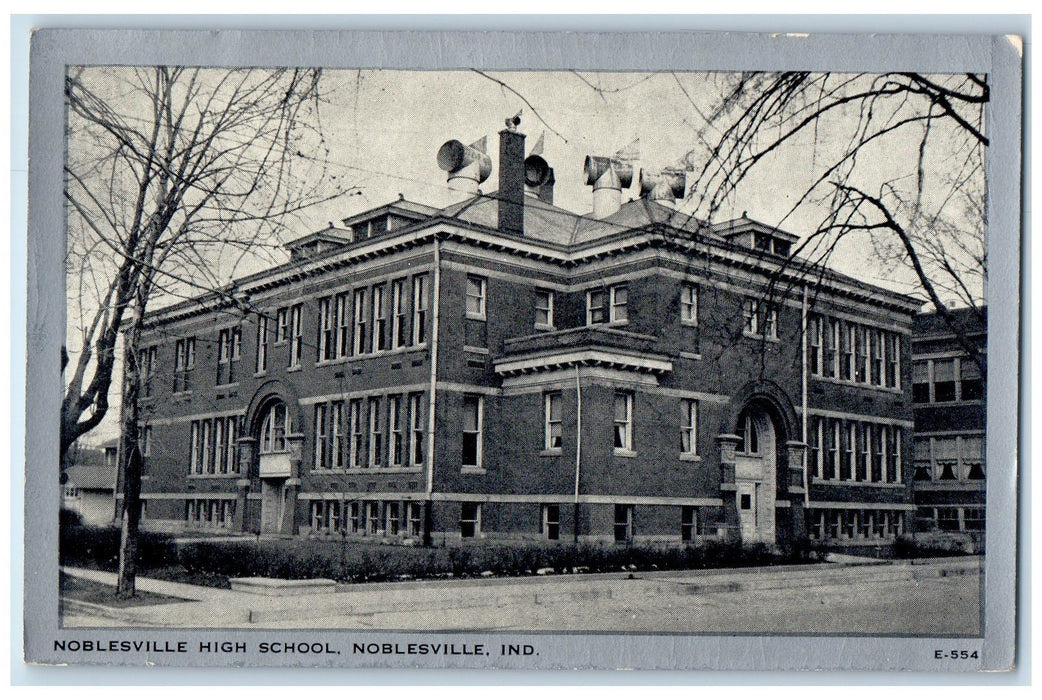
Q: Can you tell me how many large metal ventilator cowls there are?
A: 4